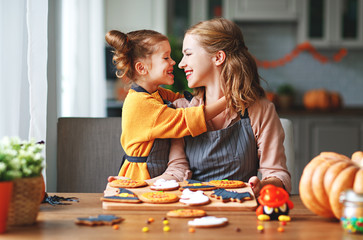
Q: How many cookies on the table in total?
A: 11